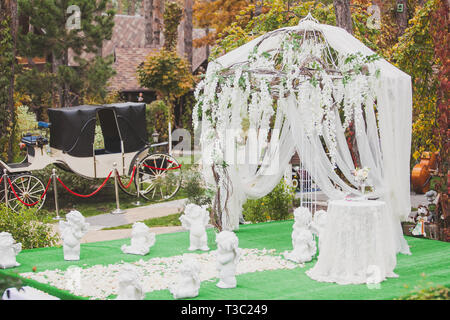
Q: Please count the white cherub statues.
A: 10